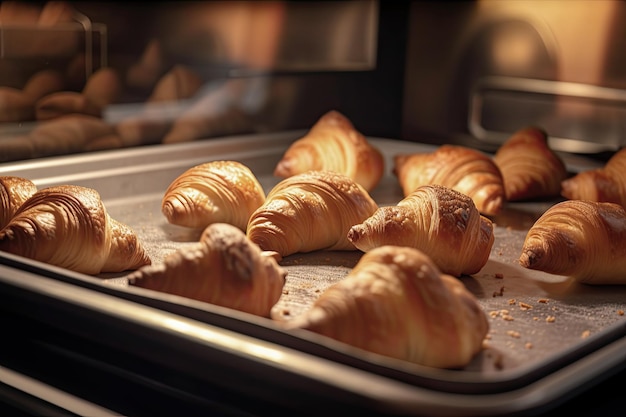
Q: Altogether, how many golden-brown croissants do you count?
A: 12